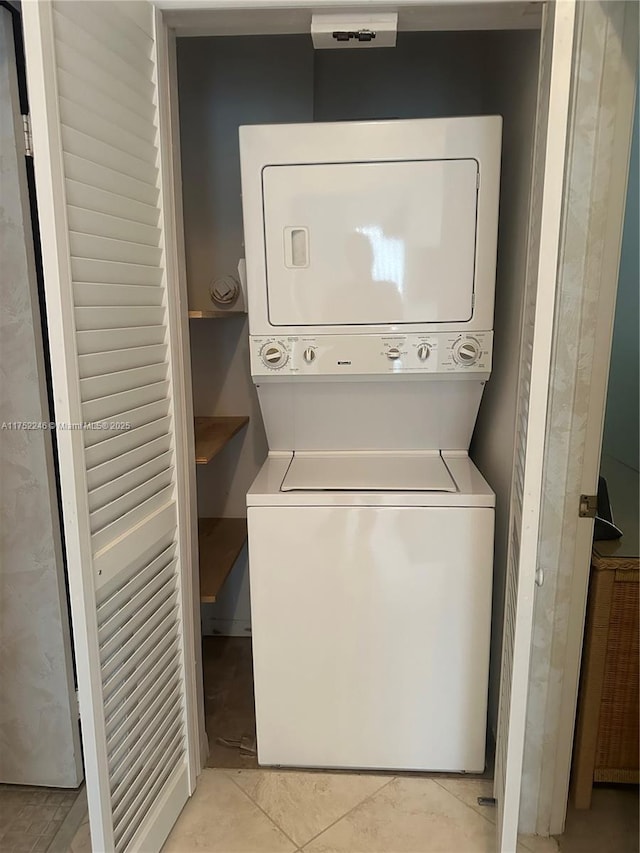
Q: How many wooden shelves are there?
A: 3